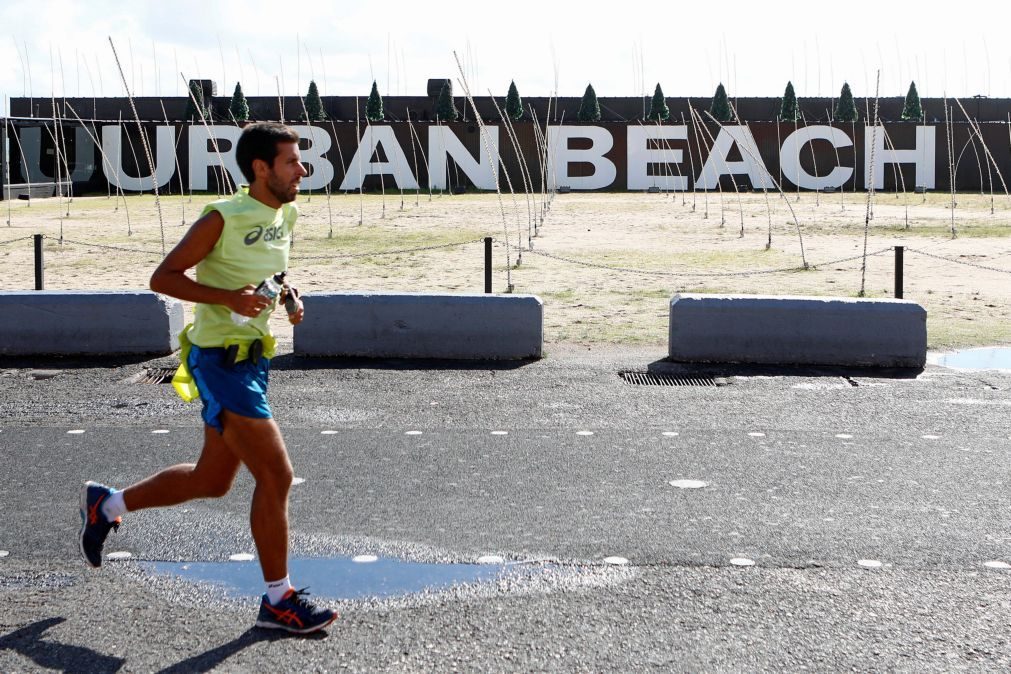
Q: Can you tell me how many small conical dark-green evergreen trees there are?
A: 12